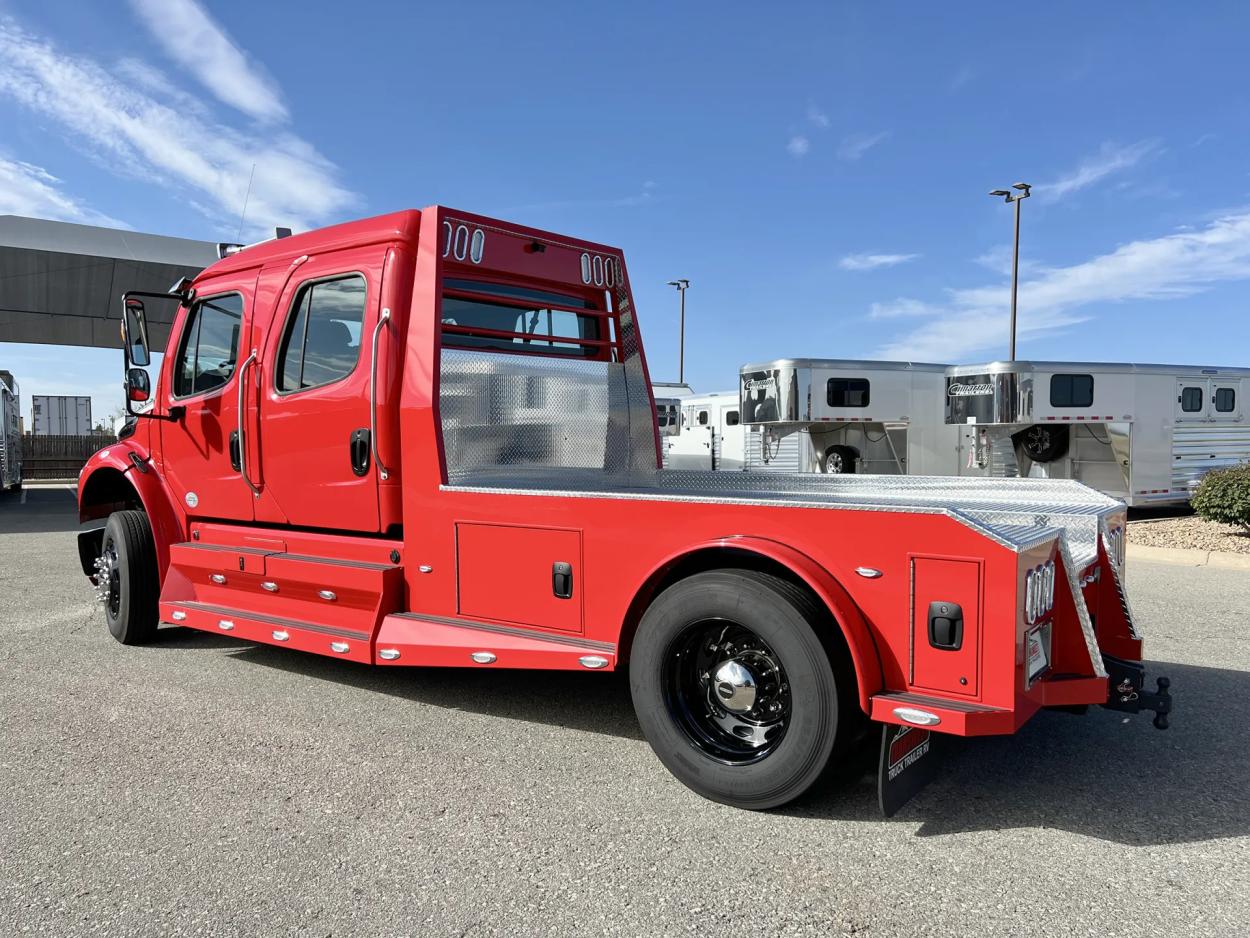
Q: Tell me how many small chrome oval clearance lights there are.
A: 13